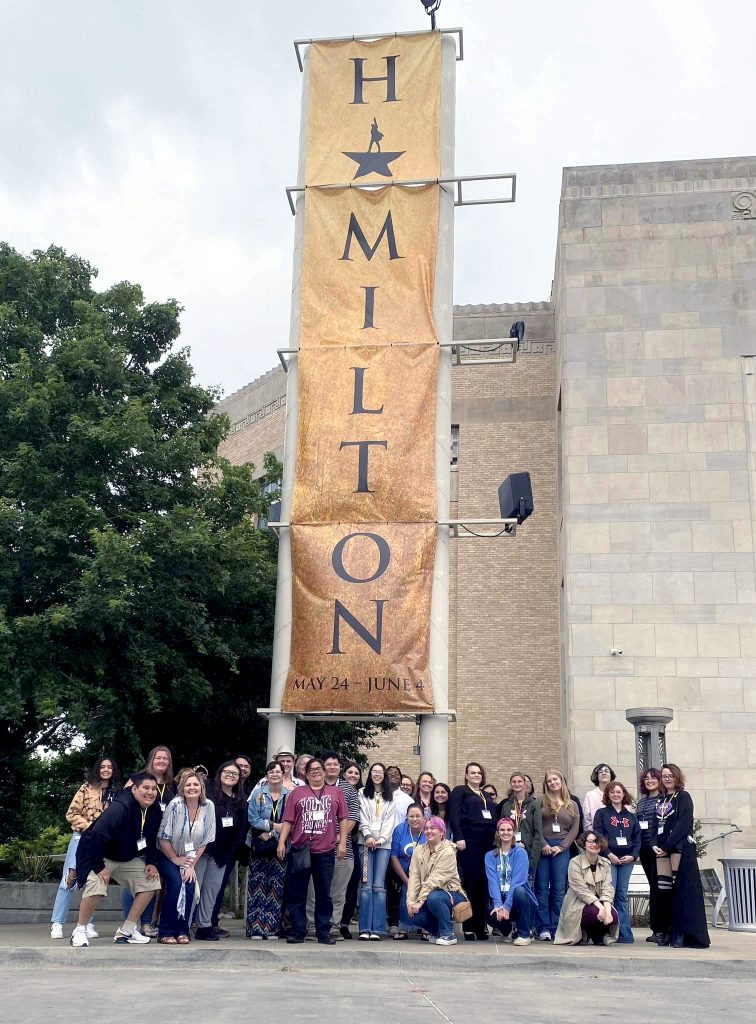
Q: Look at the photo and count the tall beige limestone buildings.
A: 1